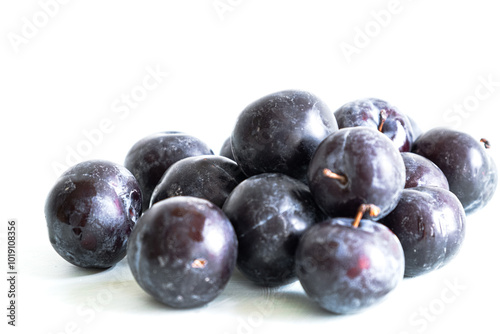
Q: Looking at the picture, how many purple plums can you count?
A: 13